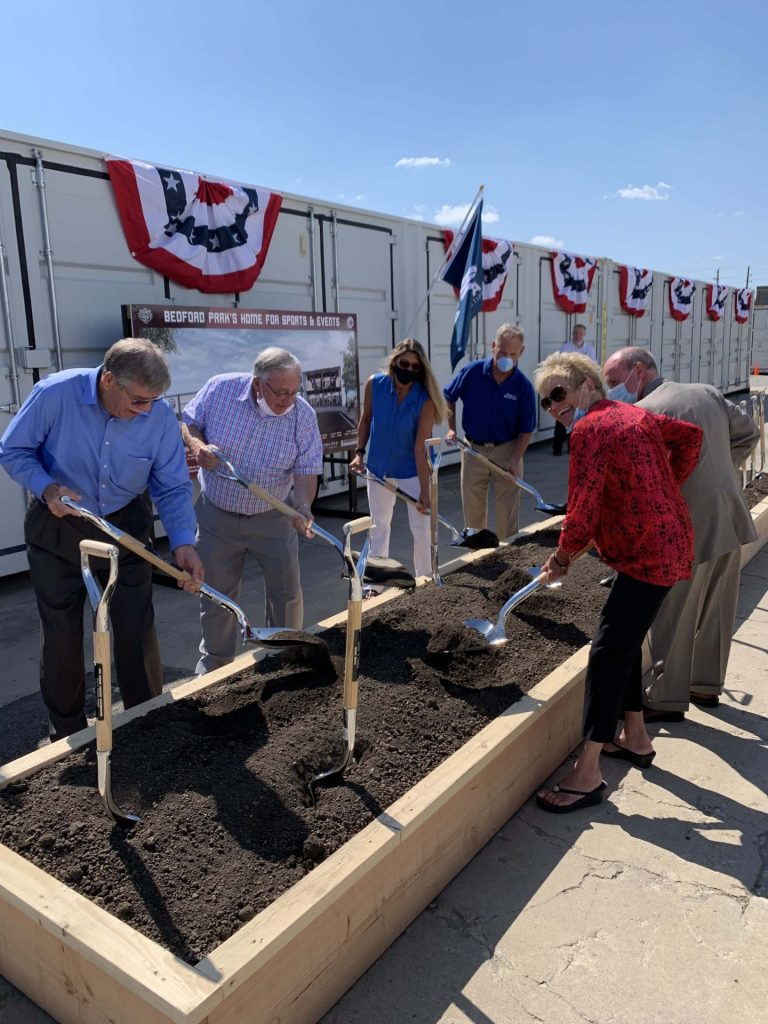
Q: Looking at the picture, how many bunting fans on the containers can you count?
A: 7